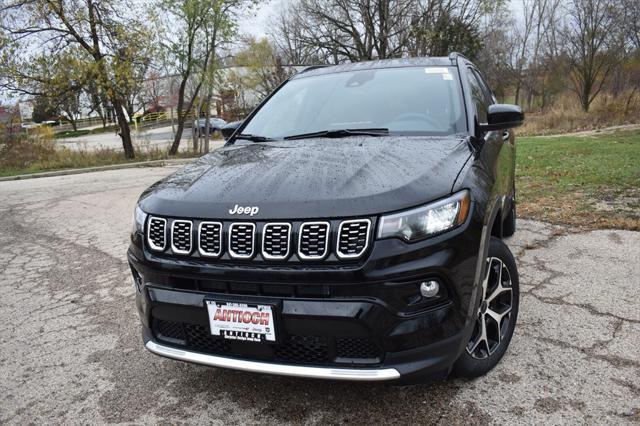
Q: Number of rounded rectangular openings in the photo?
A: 7